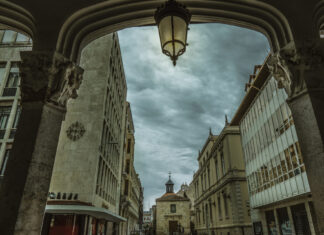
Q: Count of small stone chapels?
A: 1